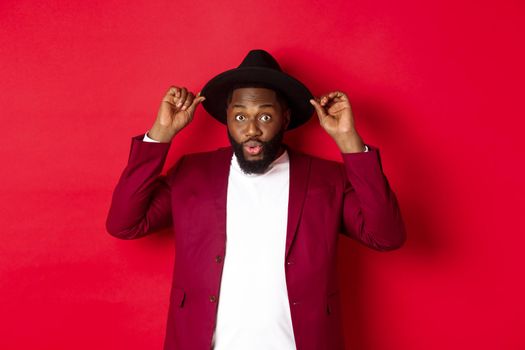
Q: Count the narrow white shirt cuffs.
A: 2